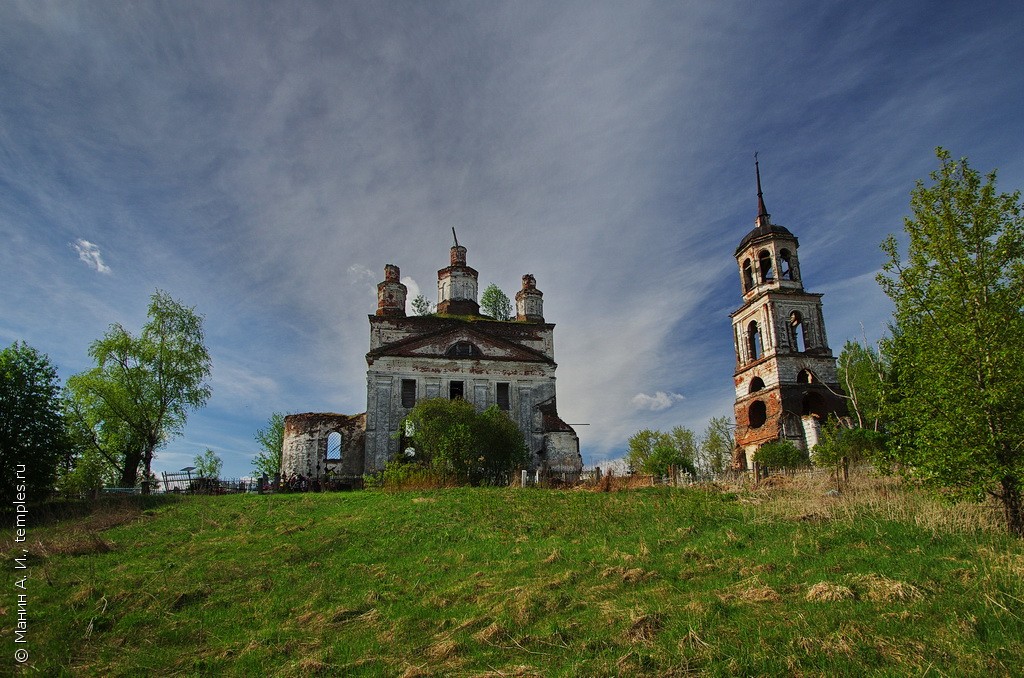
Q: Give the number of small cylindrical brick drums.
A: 3